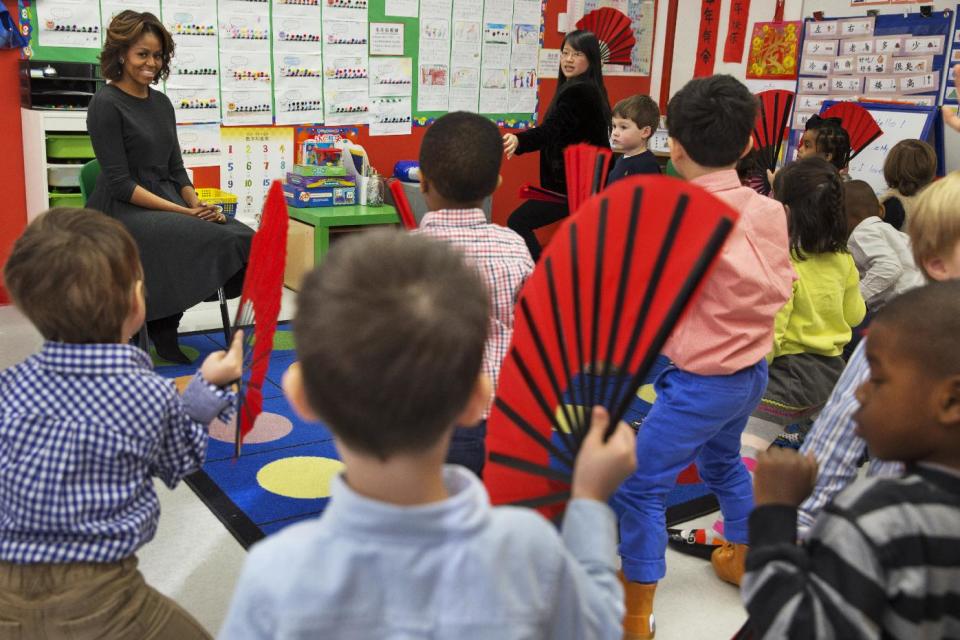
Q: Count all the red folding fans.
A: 8